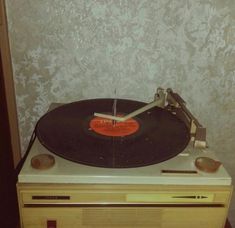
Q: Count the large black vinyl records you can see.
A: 1